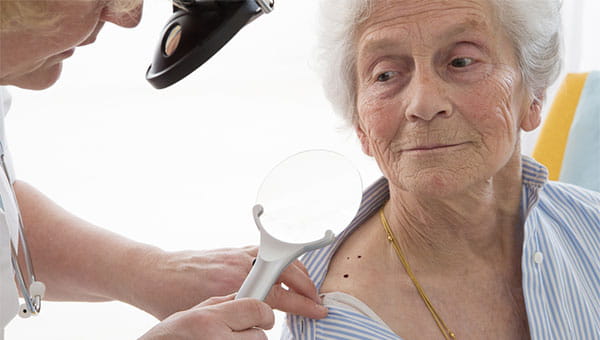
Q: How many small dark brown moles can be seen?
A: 3